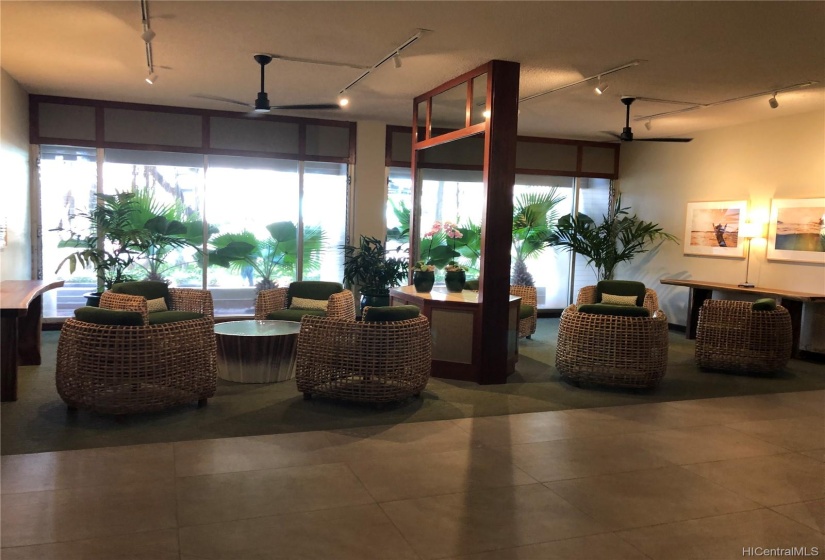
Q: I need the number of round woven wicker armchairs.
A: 8